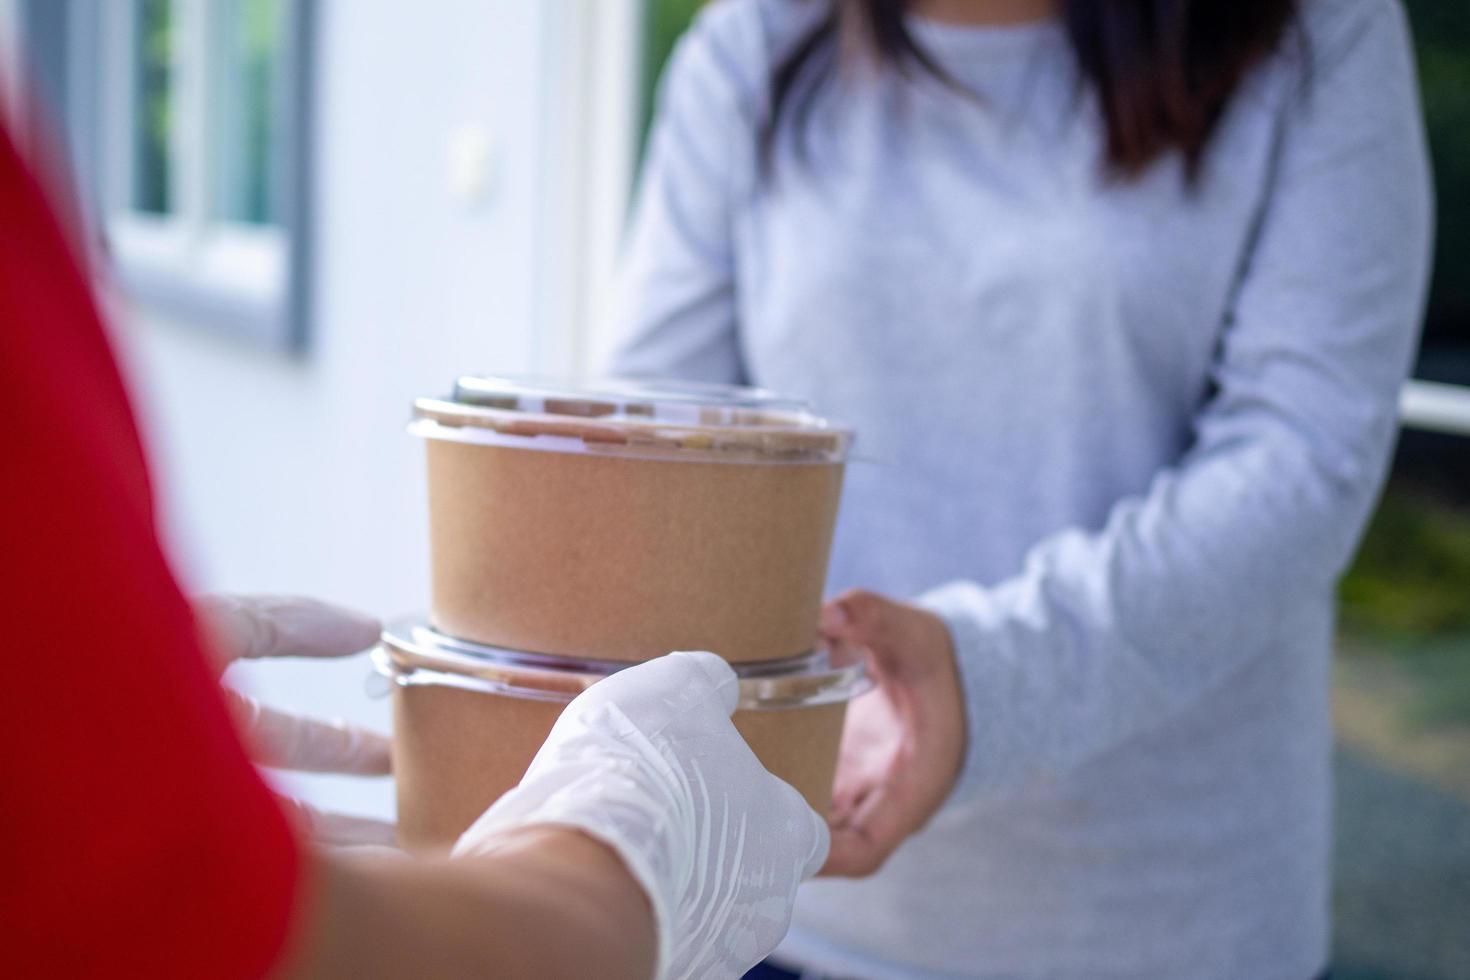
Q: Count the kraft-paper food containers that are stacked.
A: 2